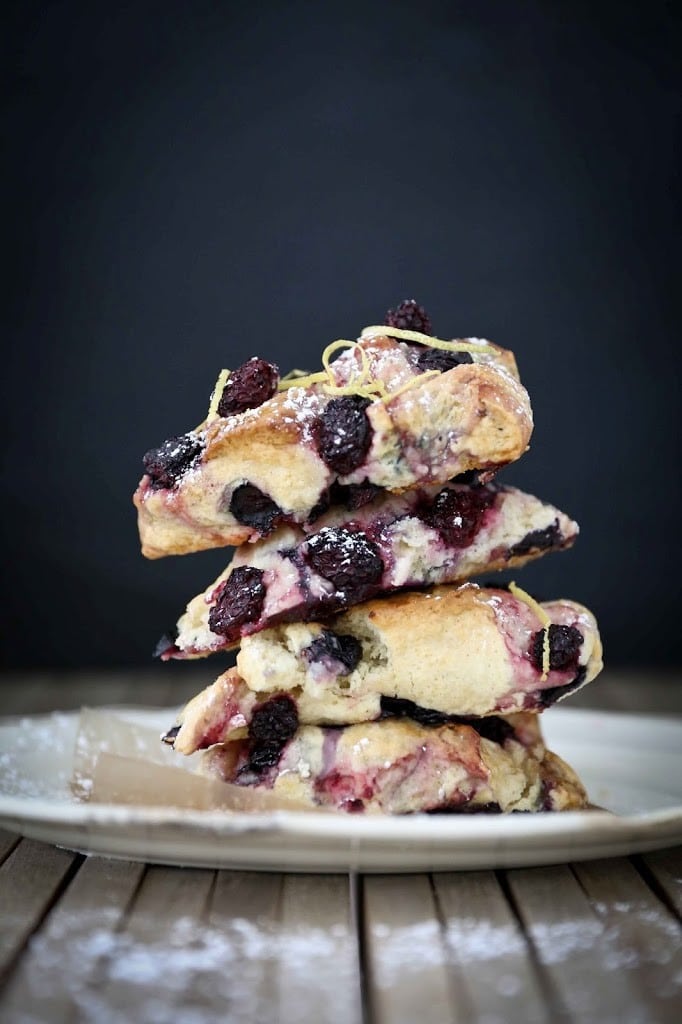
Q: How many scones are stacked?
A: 4